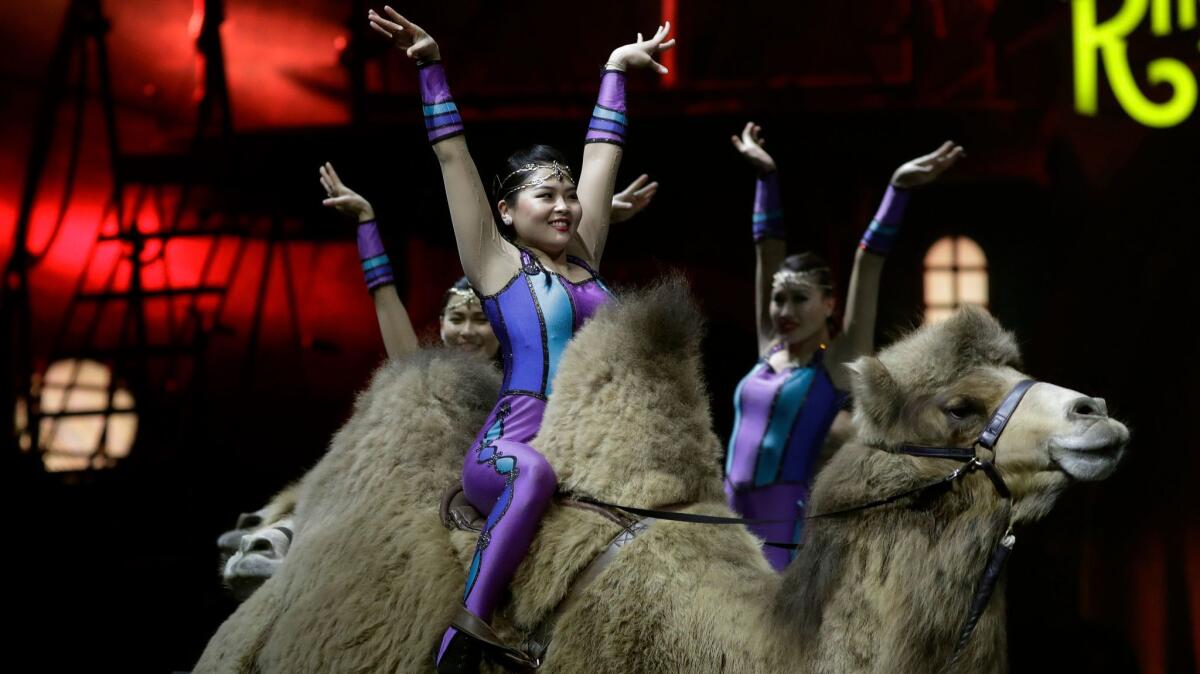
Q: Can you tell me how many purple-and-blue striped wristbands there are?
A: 5